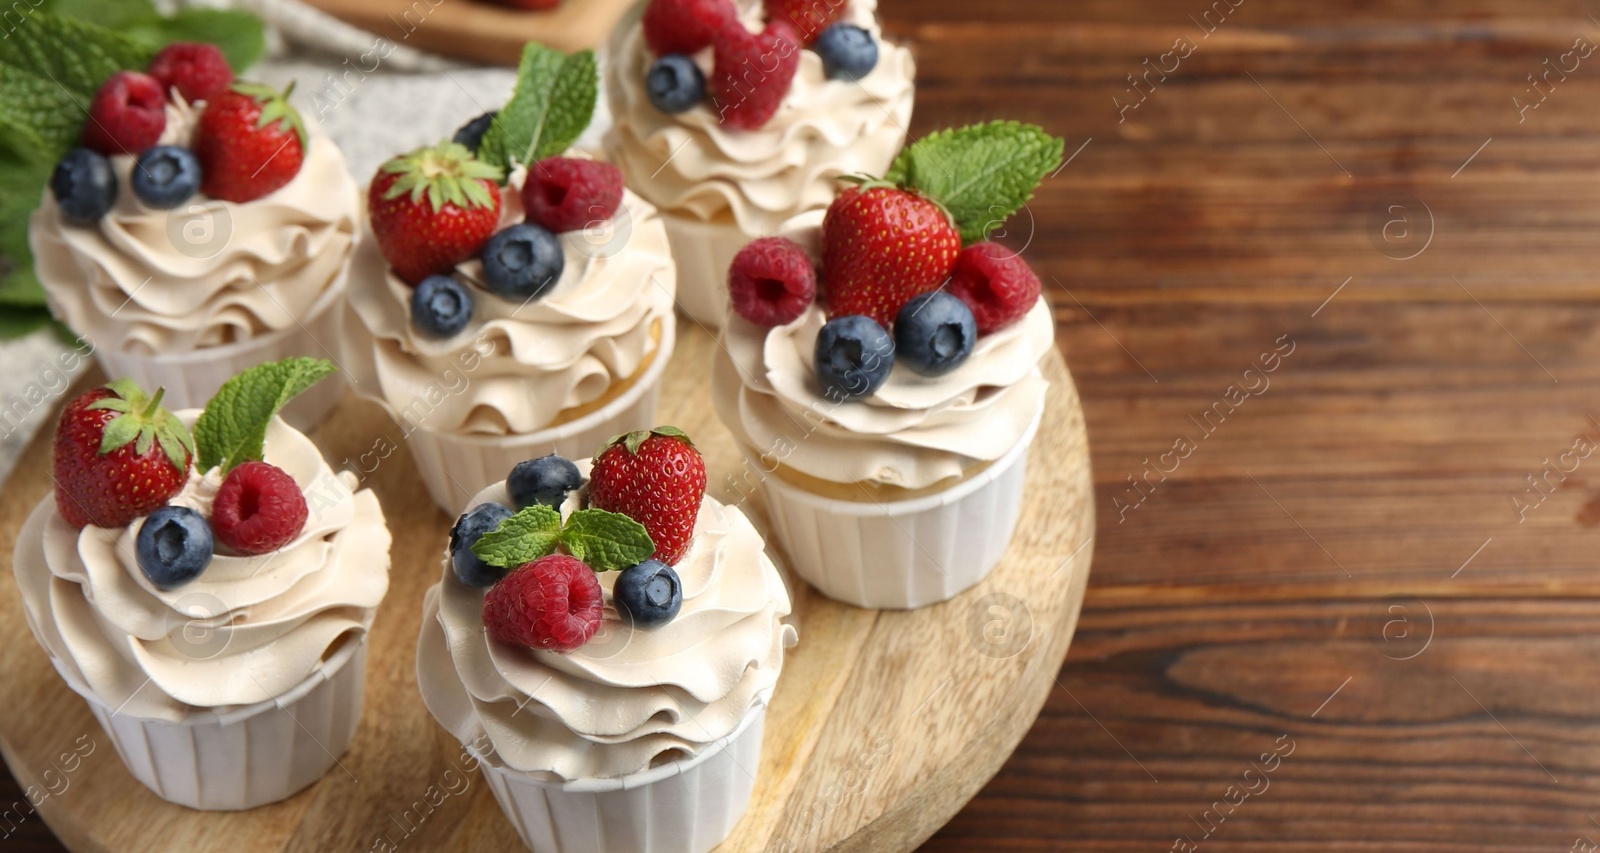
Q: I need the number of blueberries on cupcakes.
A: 13